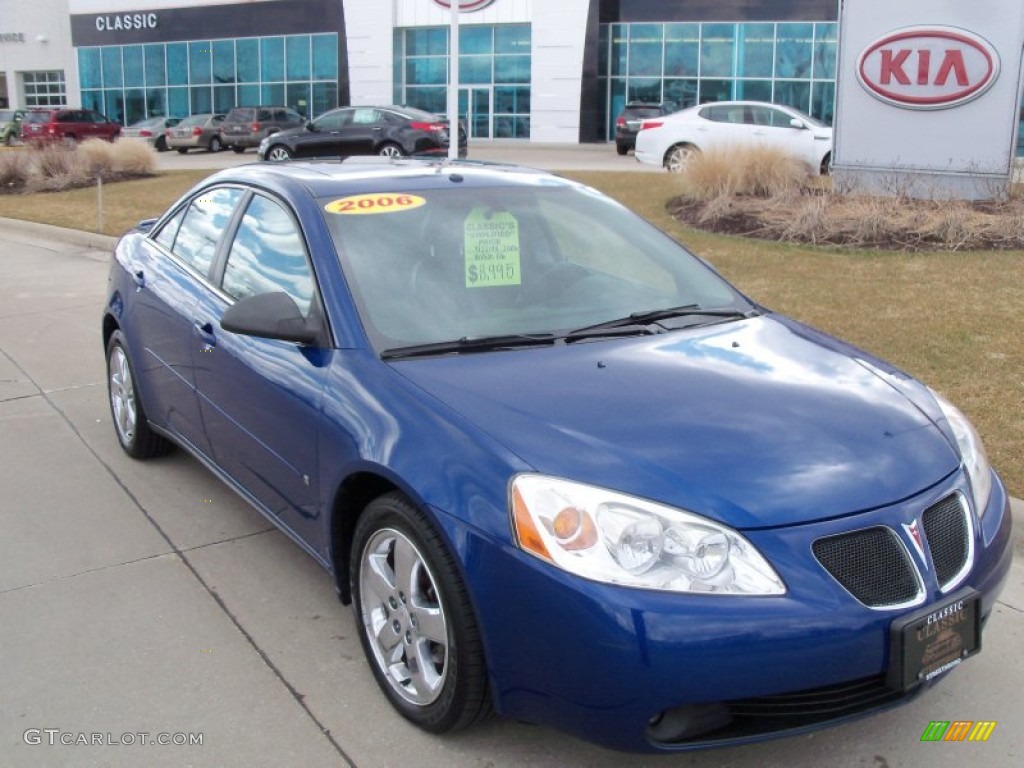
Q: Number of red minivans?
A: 1